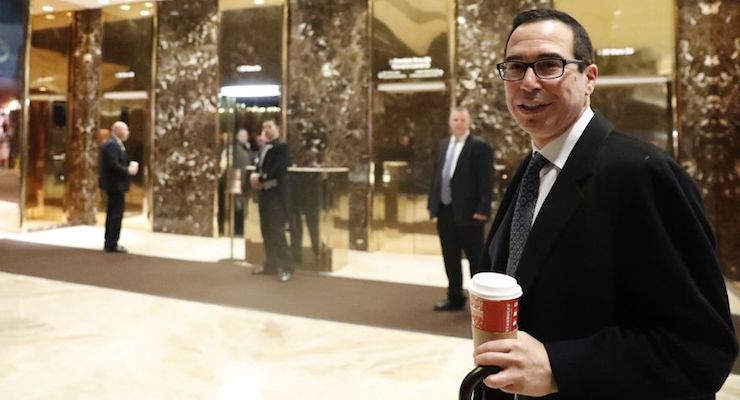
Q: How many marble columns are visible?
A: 5